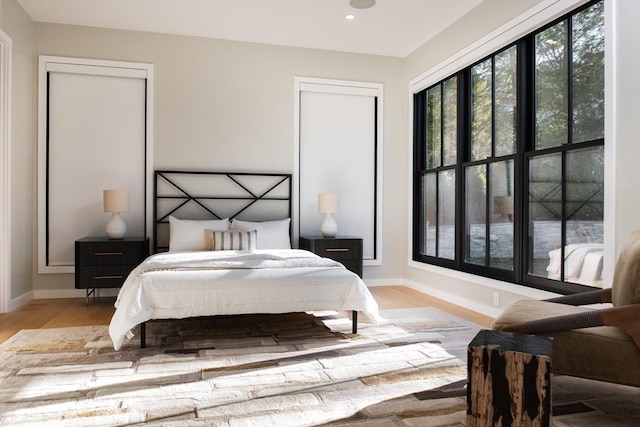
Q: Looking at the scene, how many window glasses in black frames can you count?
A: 12